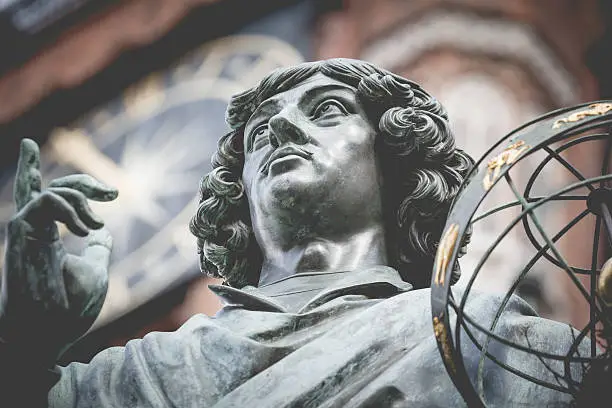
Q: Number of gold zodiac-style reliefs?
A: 4